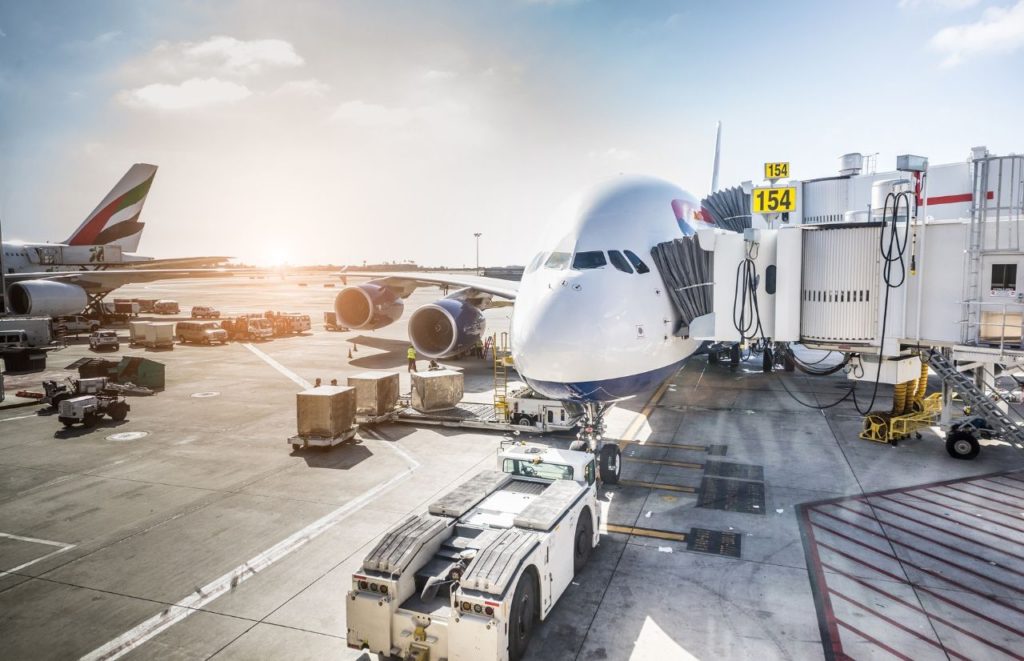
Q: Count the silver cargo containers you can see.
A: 3